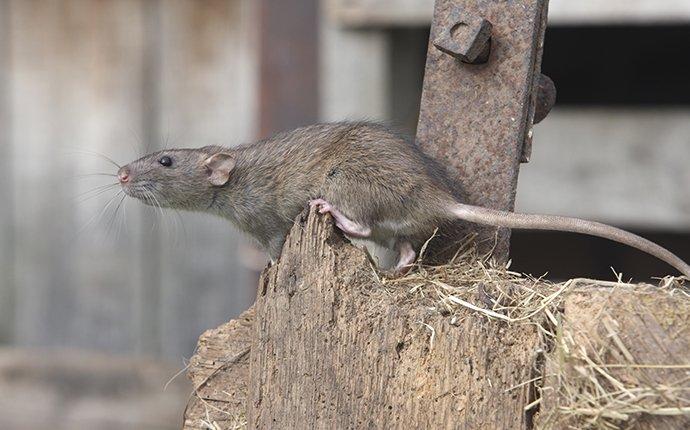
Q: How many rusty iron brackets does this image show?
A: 1